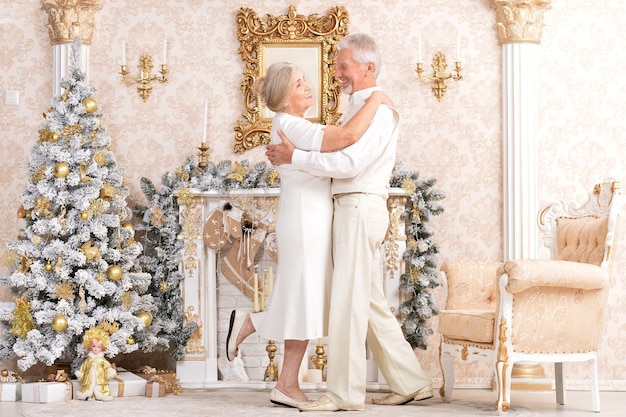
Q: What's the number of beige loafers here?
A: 2